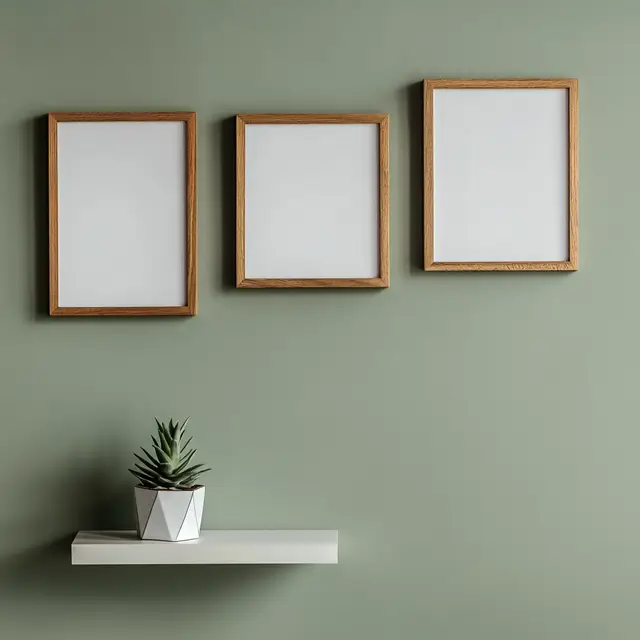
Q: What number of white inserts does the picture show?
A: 3